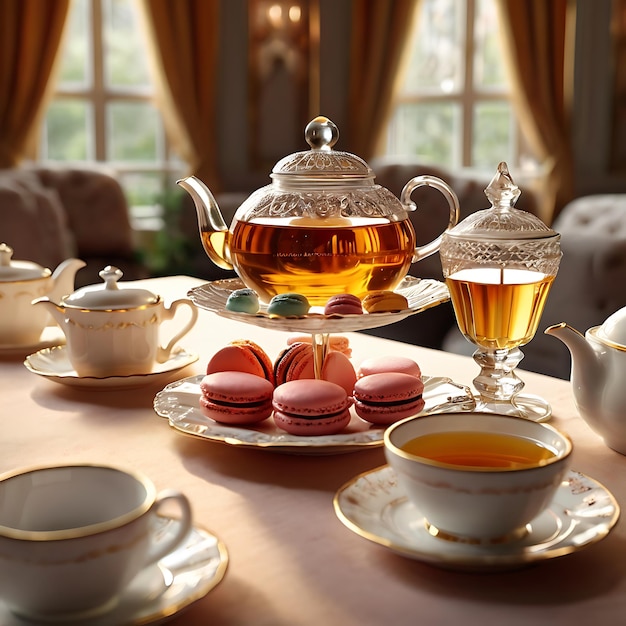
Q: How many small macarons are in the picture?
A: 4